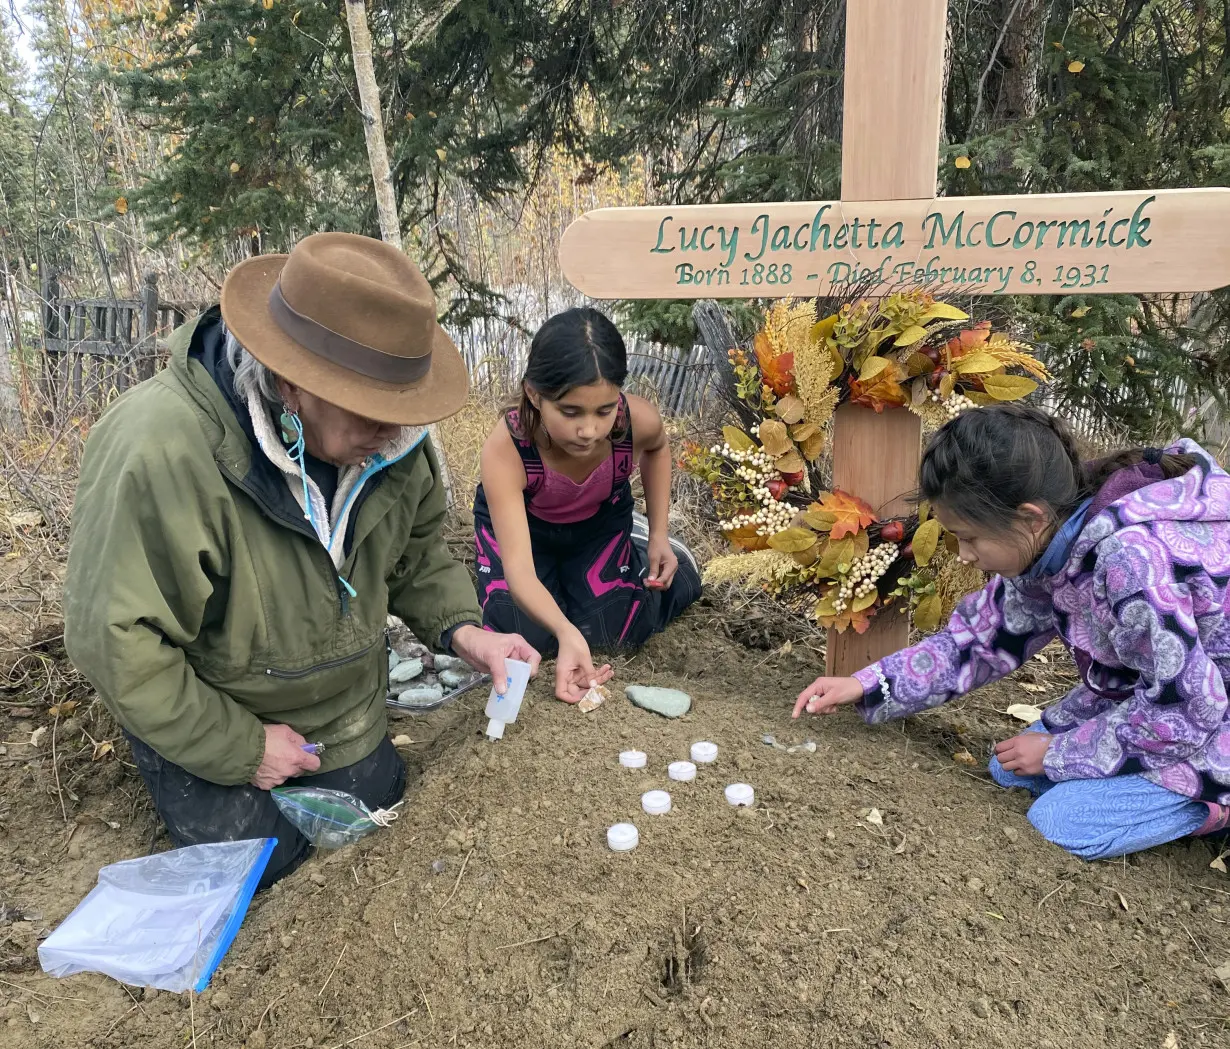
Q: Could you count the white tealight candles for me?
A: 6